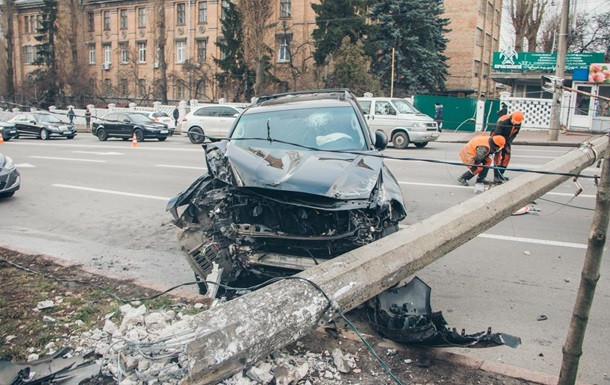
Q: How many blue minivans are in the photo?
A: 0